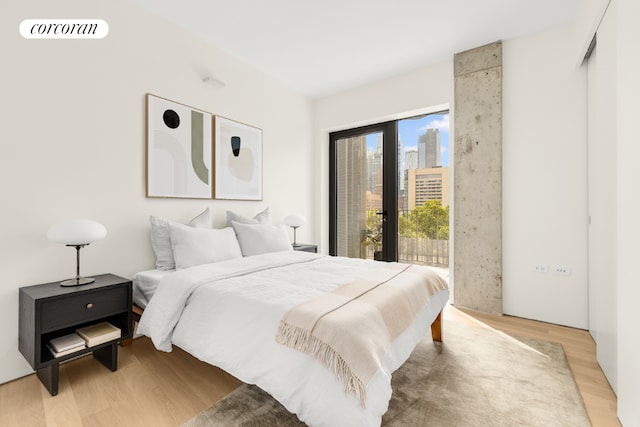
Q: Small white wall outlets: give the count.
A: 2